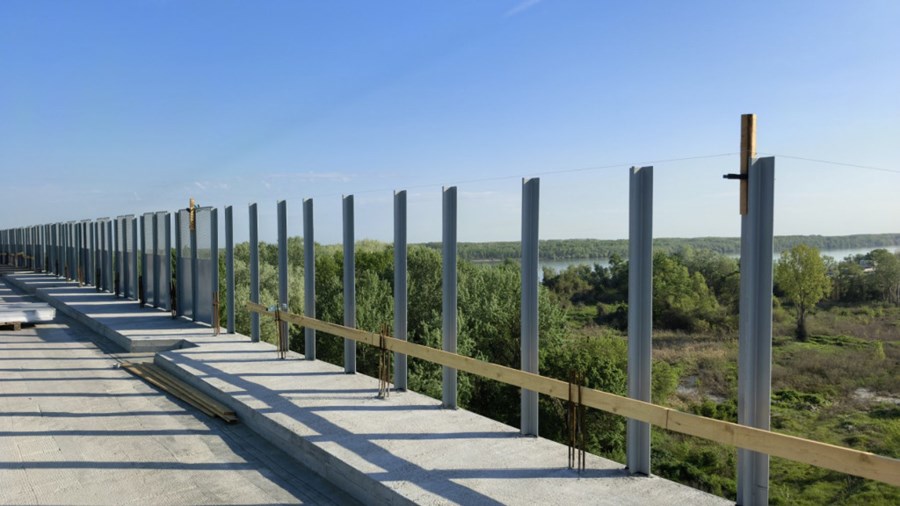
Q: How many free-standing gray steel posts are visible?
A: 10